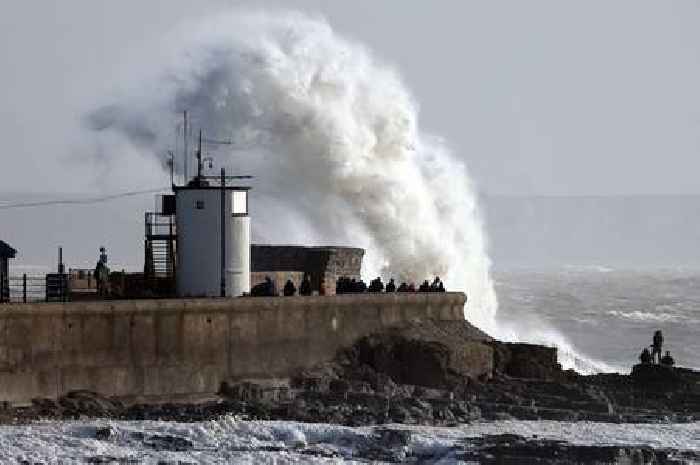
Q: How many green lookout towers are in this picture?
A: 0